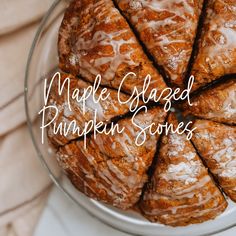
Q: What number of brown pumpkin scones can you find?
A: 8